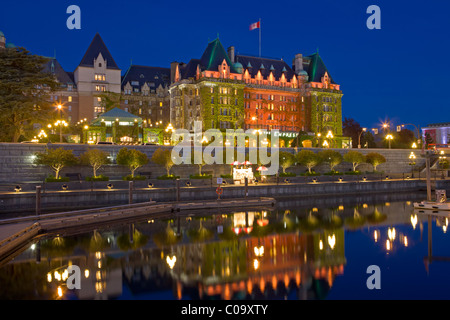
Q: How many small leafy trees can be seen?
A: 12